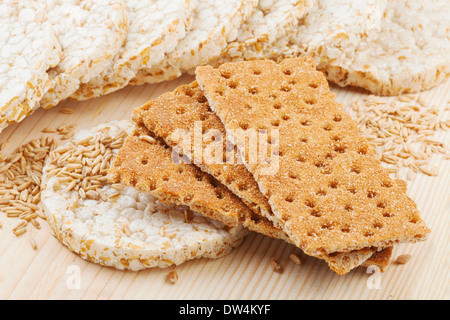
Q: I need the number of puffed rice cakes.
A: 8